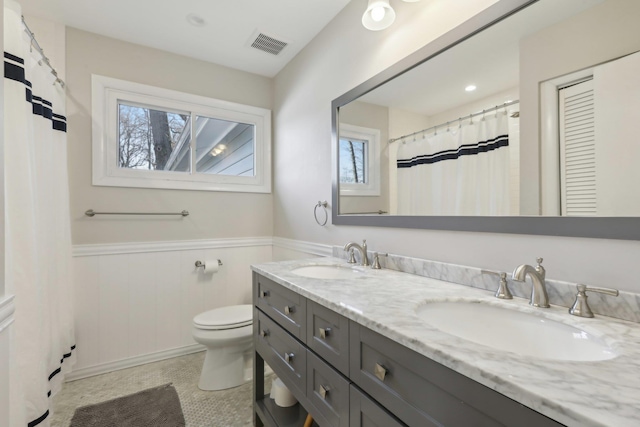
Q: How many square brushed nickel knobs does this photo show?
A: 7